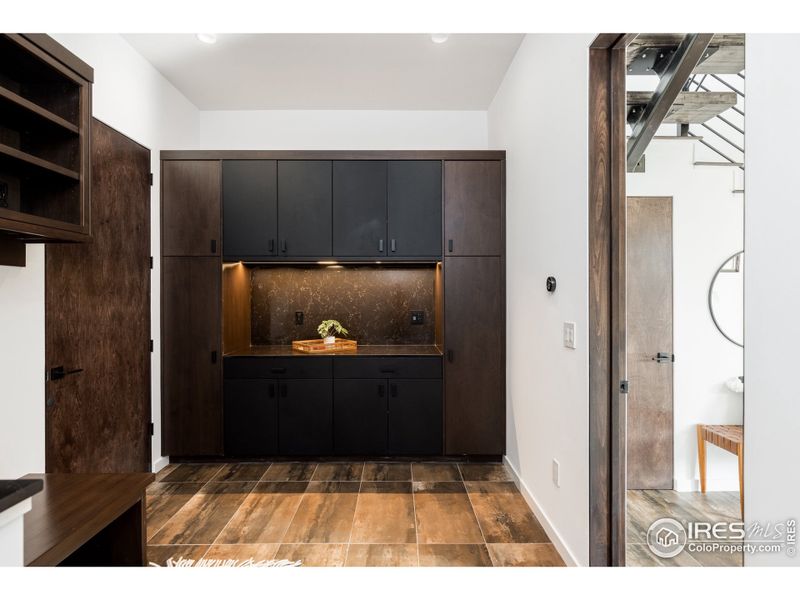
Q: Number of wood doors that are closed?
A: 2